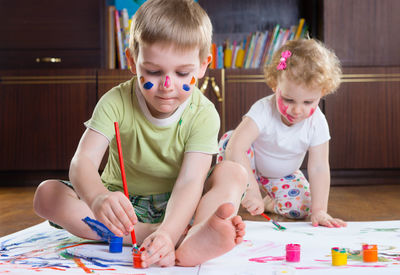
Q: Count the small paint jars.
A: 5